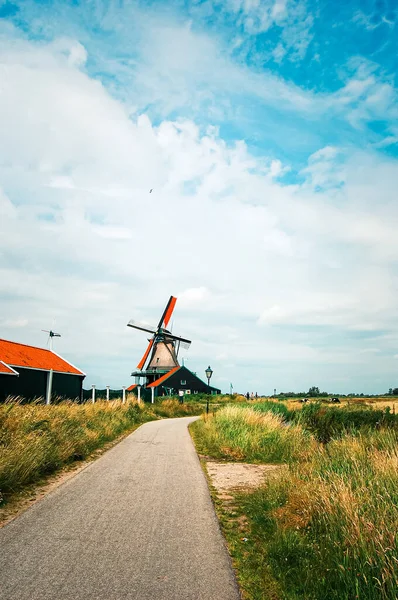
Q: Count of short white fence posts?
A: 5